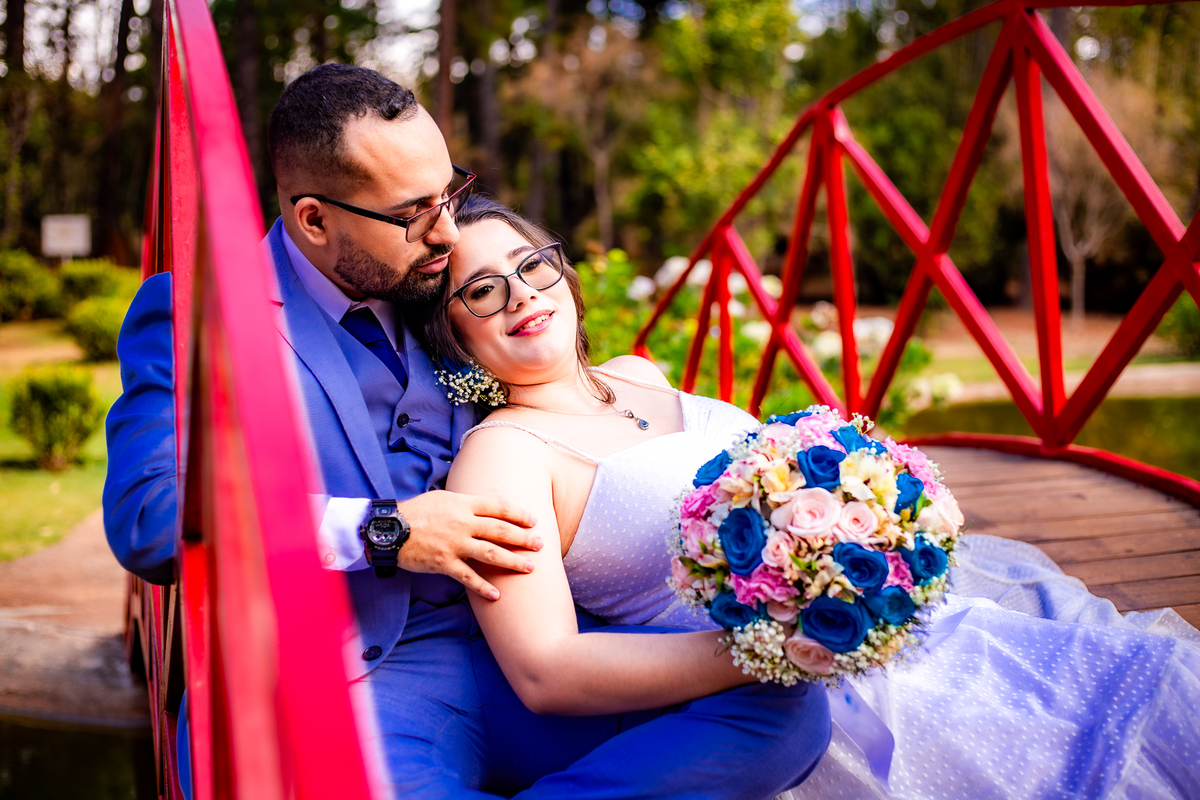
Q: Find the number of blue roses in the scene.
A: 11